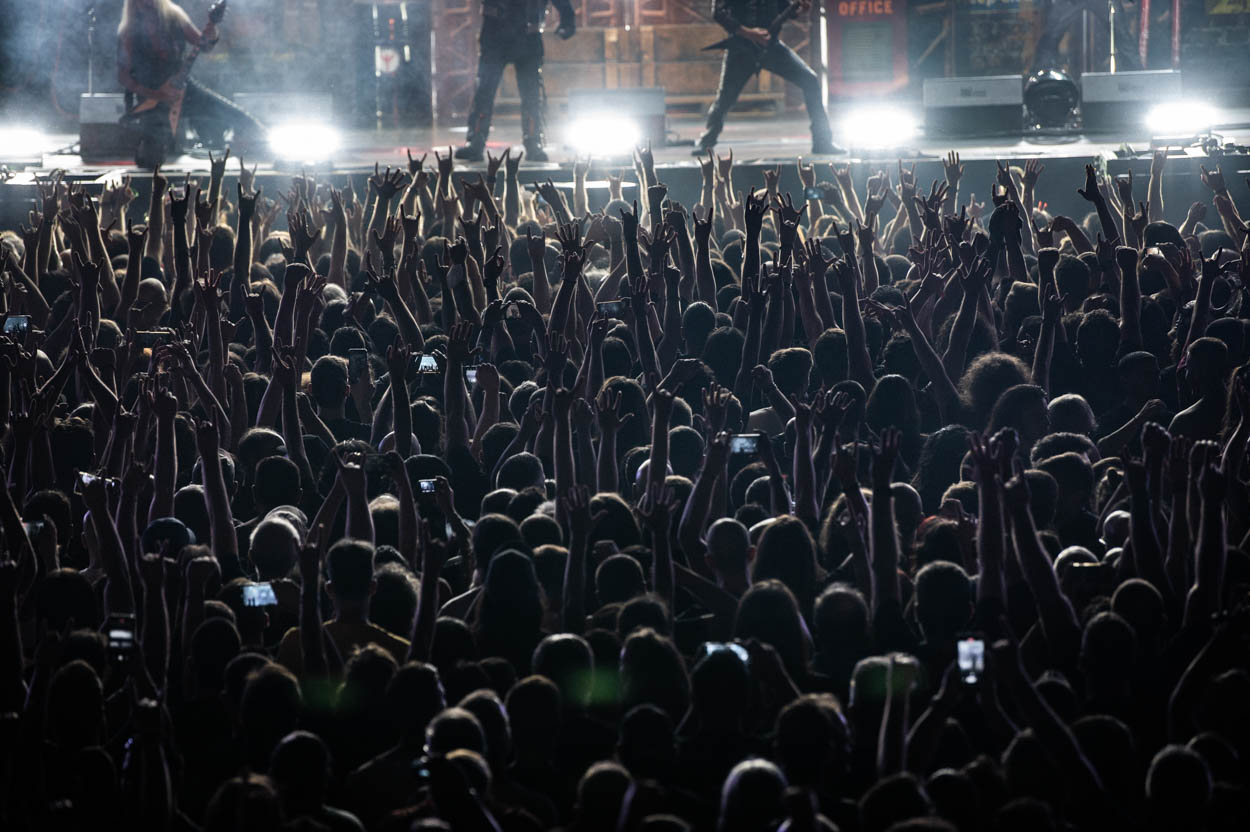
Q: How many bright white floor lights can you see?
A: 5